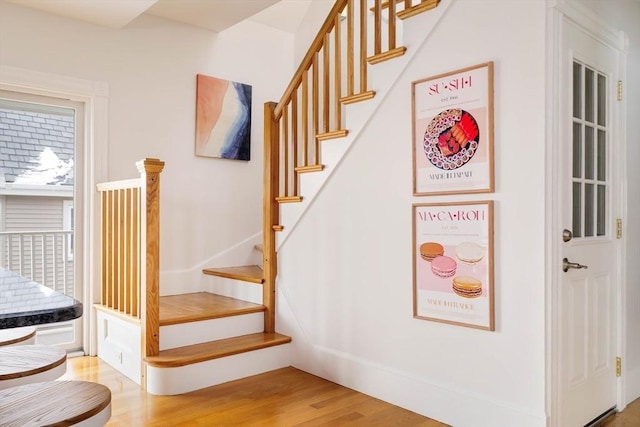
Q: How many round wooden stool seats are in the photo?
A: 3